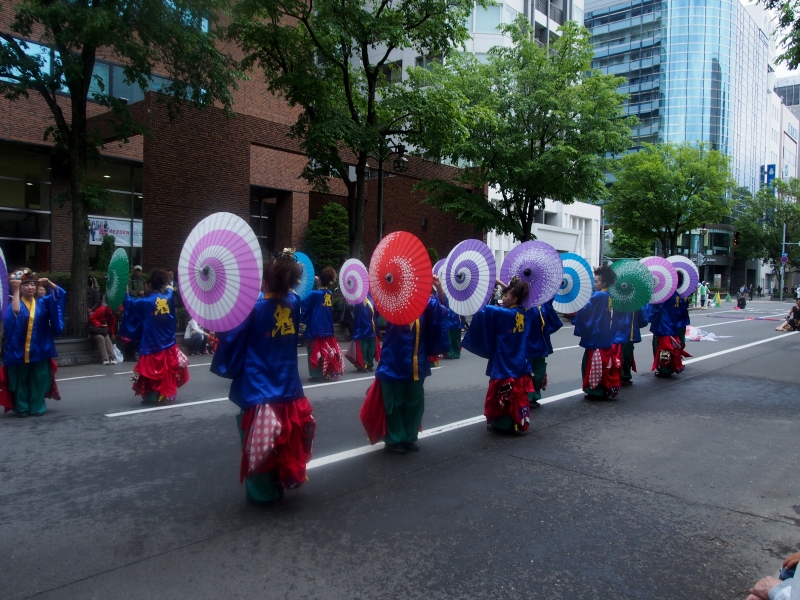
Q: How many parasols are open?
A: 13